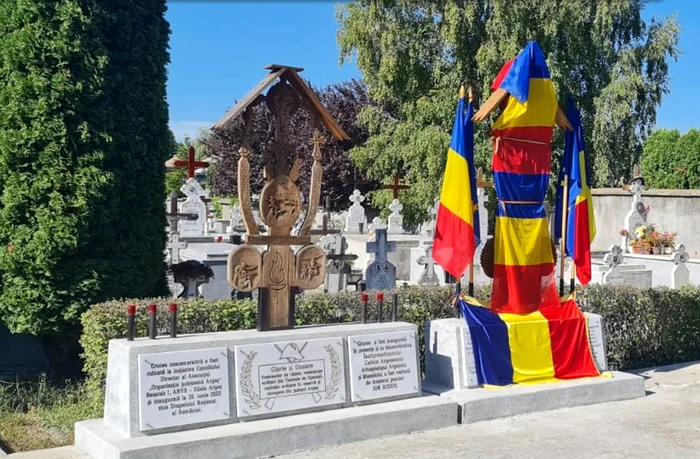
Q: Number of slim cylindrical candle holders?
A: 6